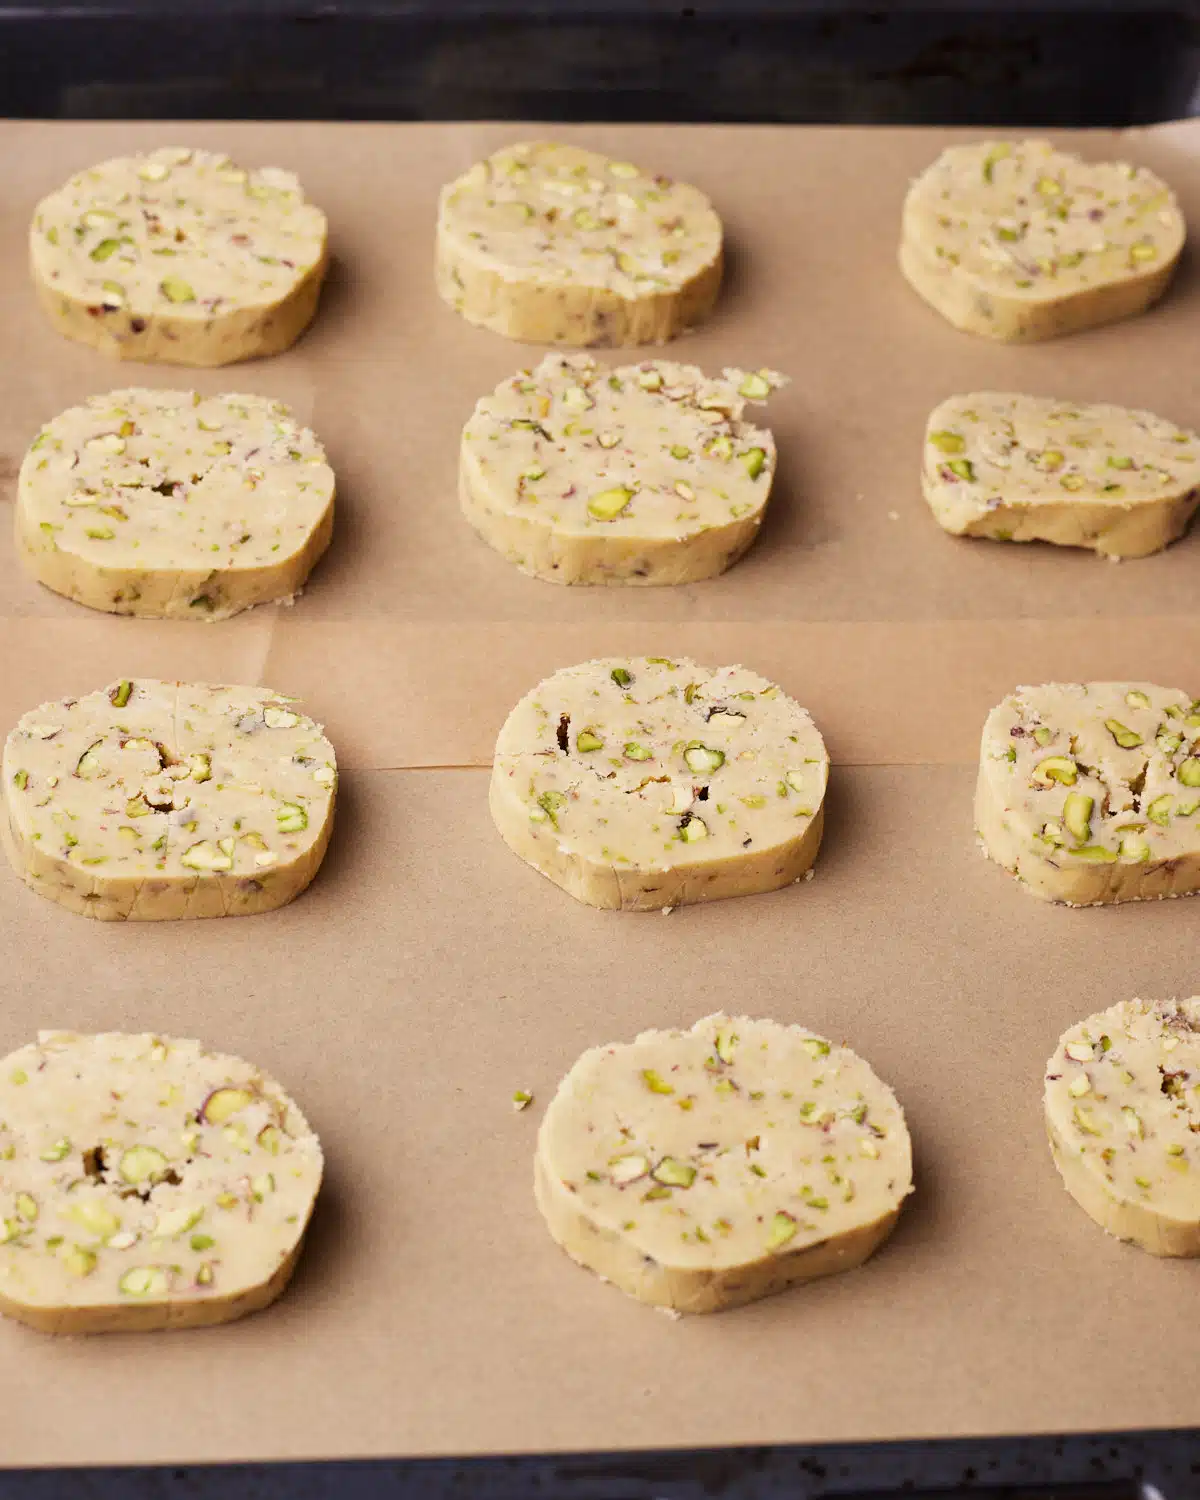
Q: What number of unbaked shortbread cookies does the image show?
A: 12